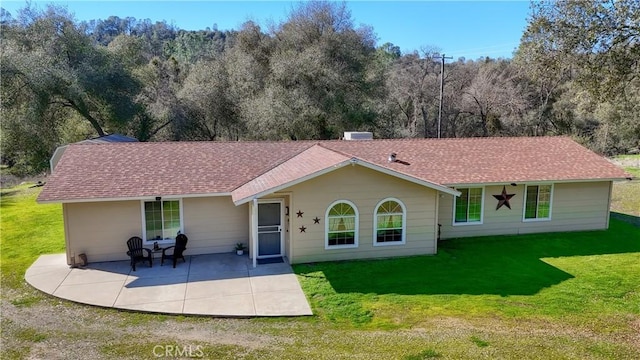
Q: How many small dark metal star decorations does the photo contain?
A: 3